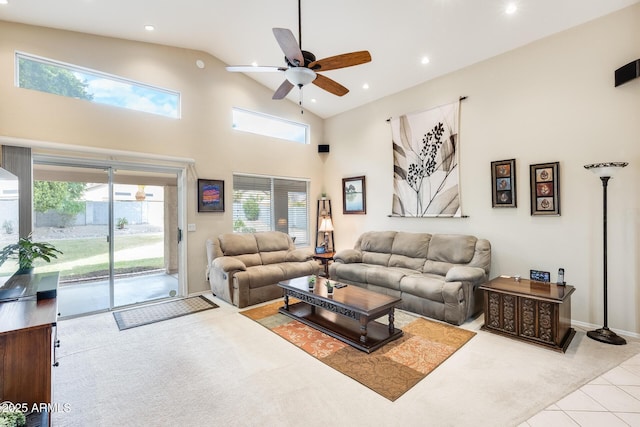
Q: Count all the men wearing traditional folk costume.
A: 0